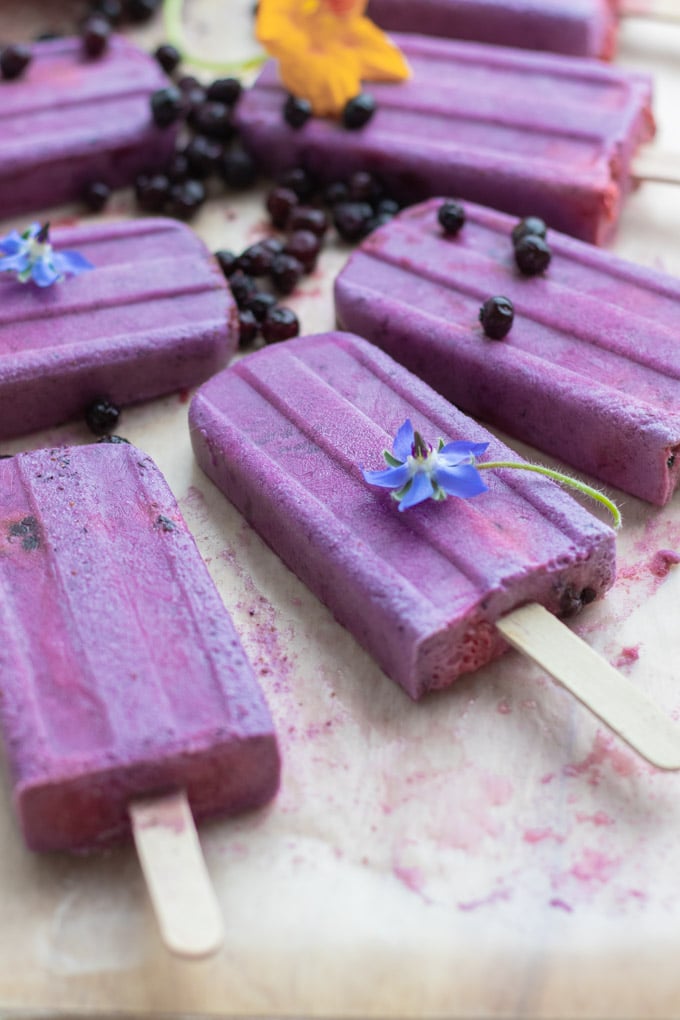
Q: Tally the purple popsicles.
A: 7